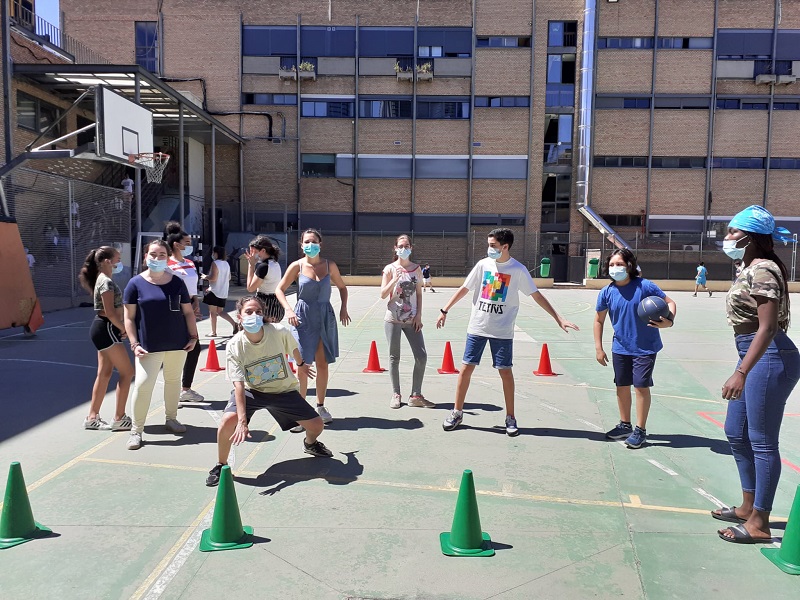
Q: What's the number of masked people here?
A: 11